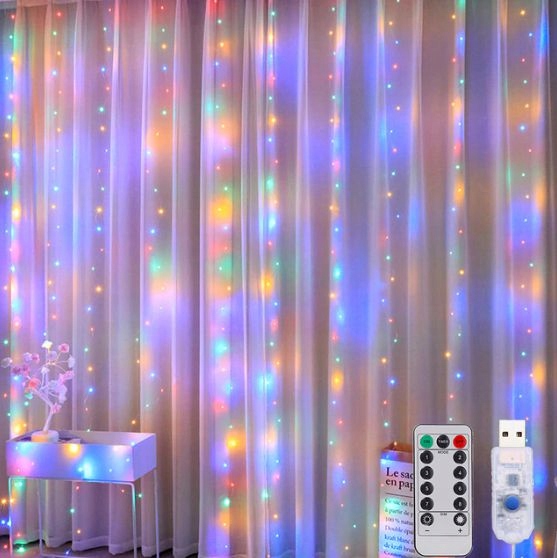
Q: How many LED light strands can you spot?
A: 10